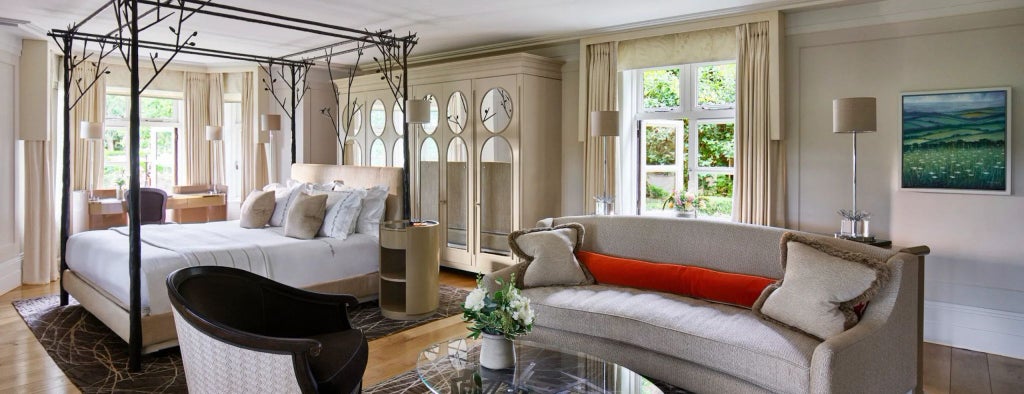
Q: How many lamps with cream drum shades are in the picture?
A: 6